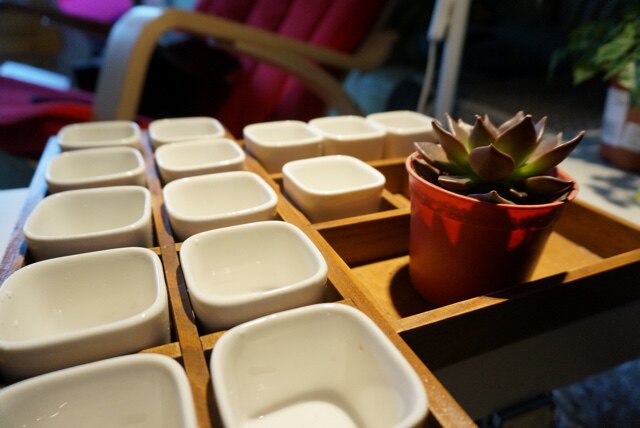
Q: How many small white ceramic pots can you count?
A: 14